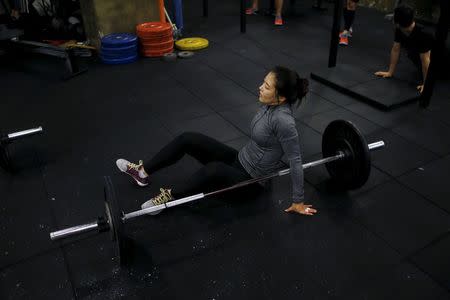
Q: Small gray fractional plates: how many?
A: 2